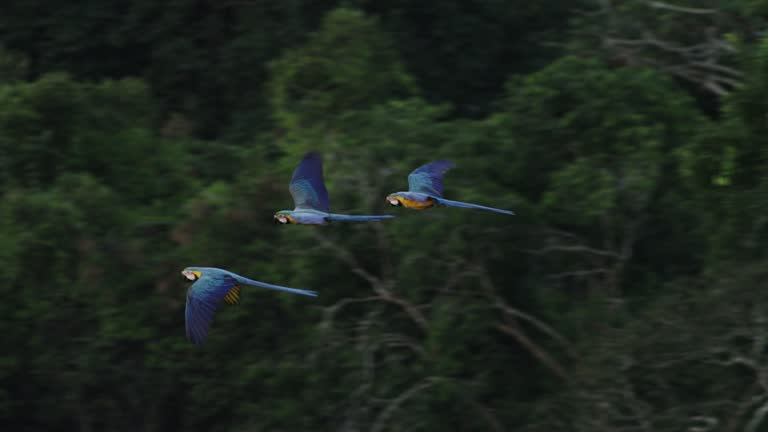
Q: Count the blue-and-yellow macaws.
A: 3